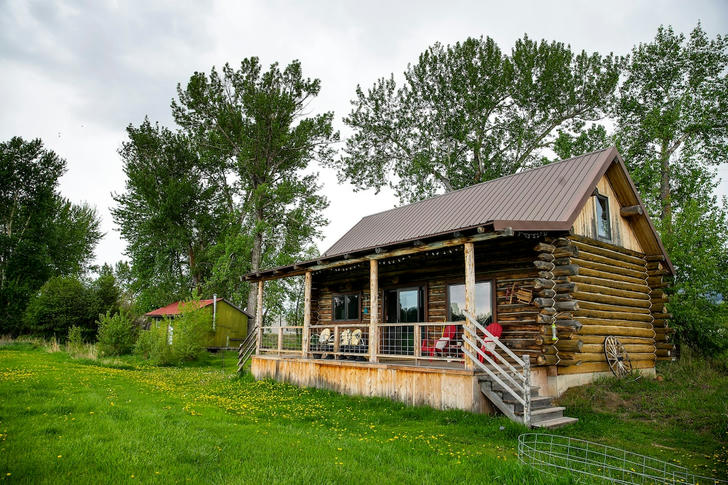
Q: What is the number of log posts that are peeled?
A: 4